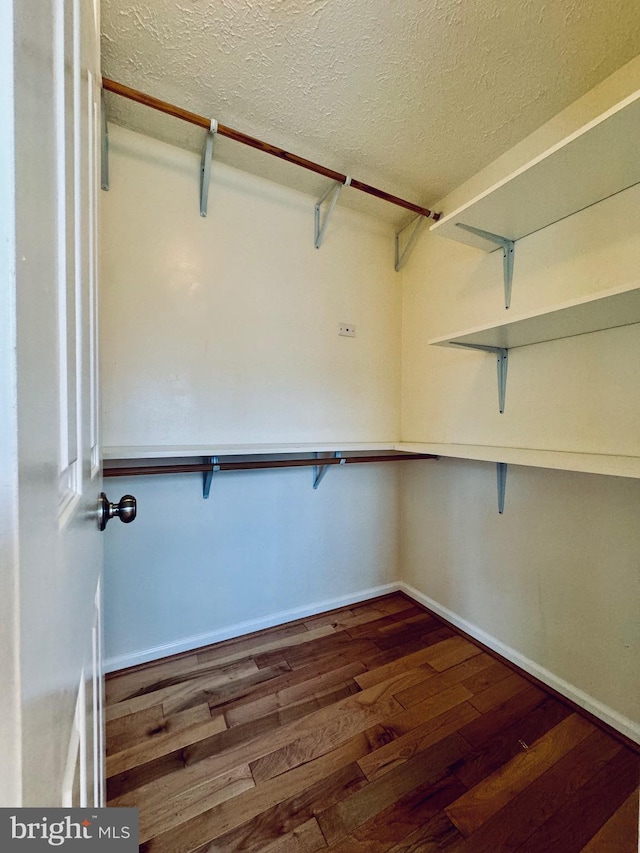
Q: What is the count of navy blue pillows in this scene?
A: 0